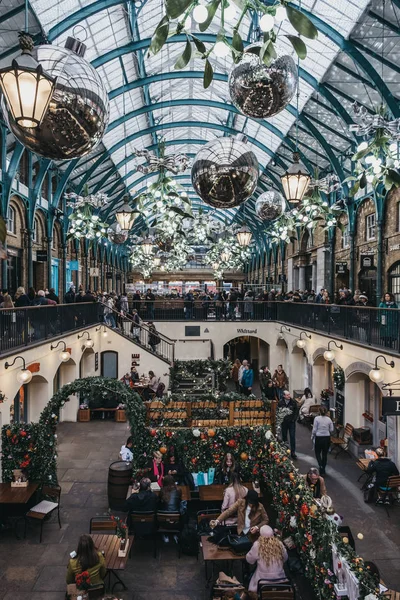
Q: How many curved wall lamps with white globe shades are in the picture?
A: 8